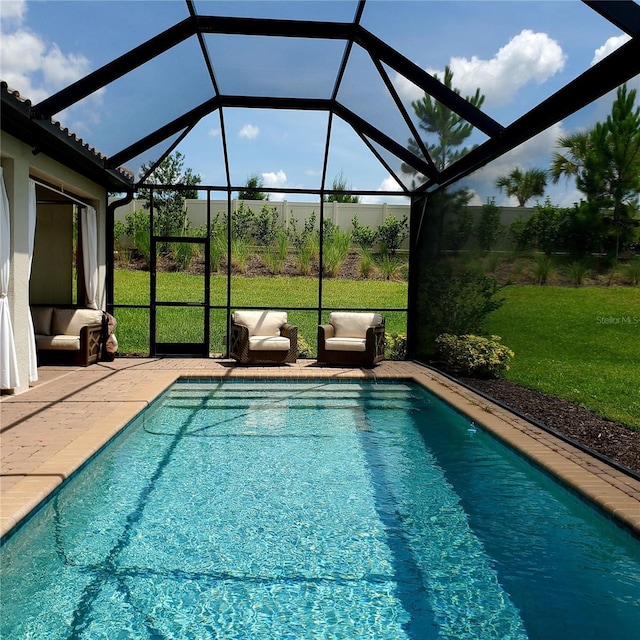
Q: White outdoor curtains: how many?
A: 3